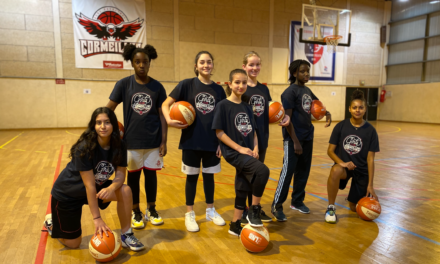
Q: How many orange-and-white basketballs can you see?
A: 7